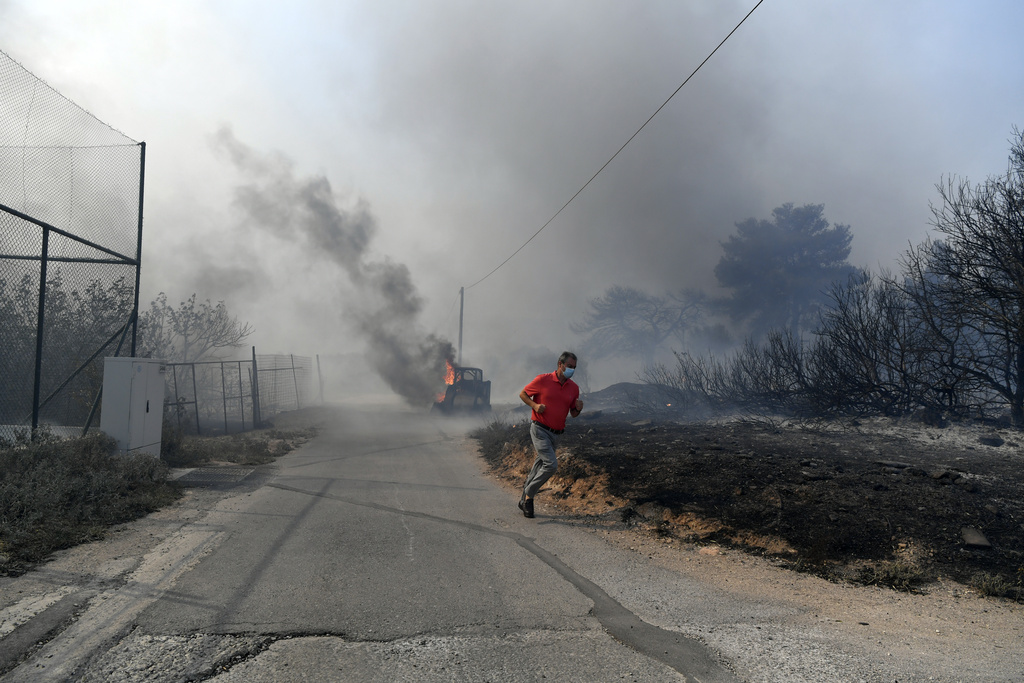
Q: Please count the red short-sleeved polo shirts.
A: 1